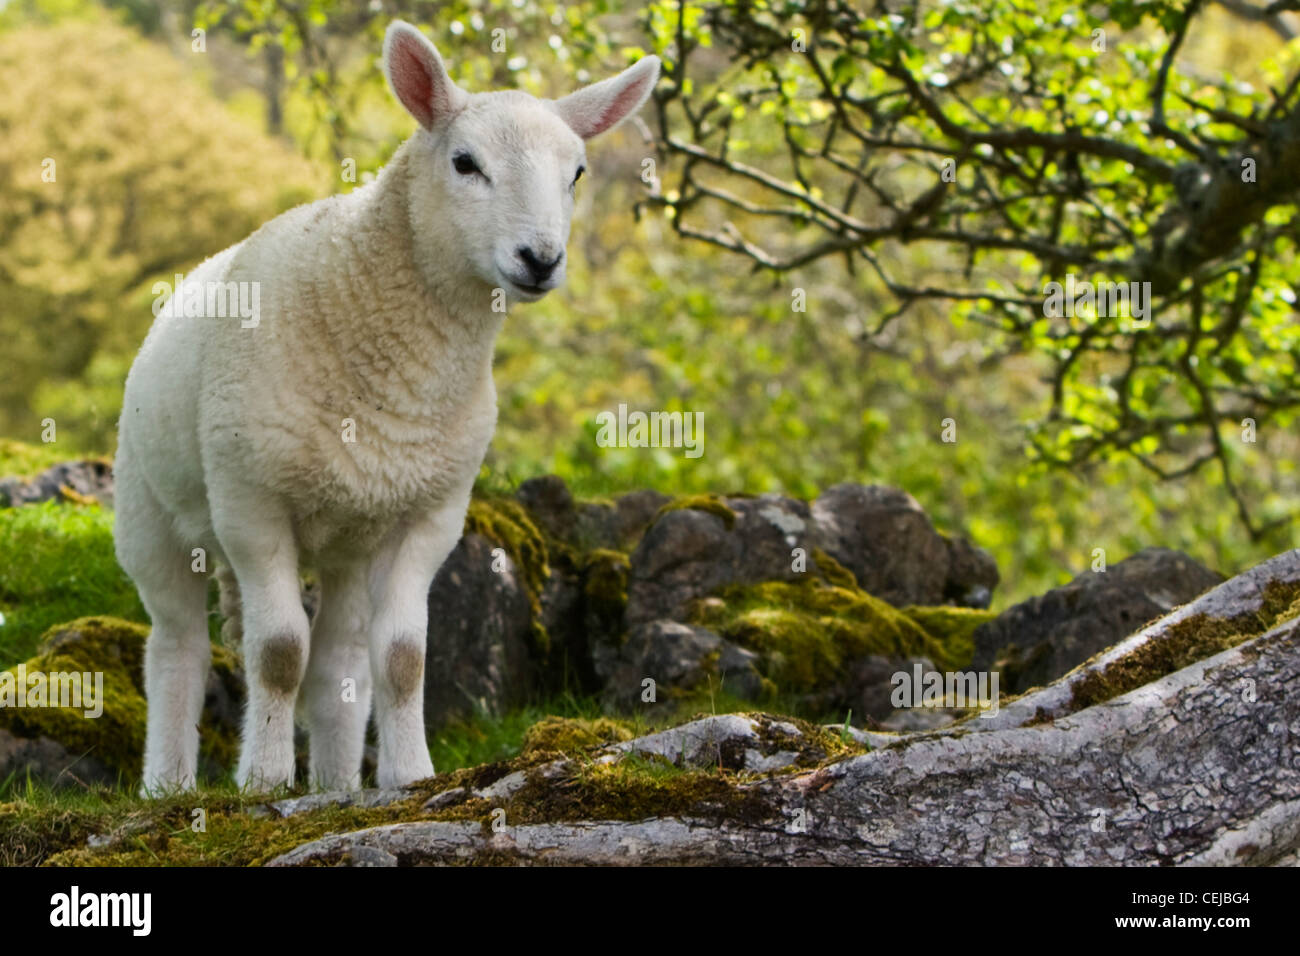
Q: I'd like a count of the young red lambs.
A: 0